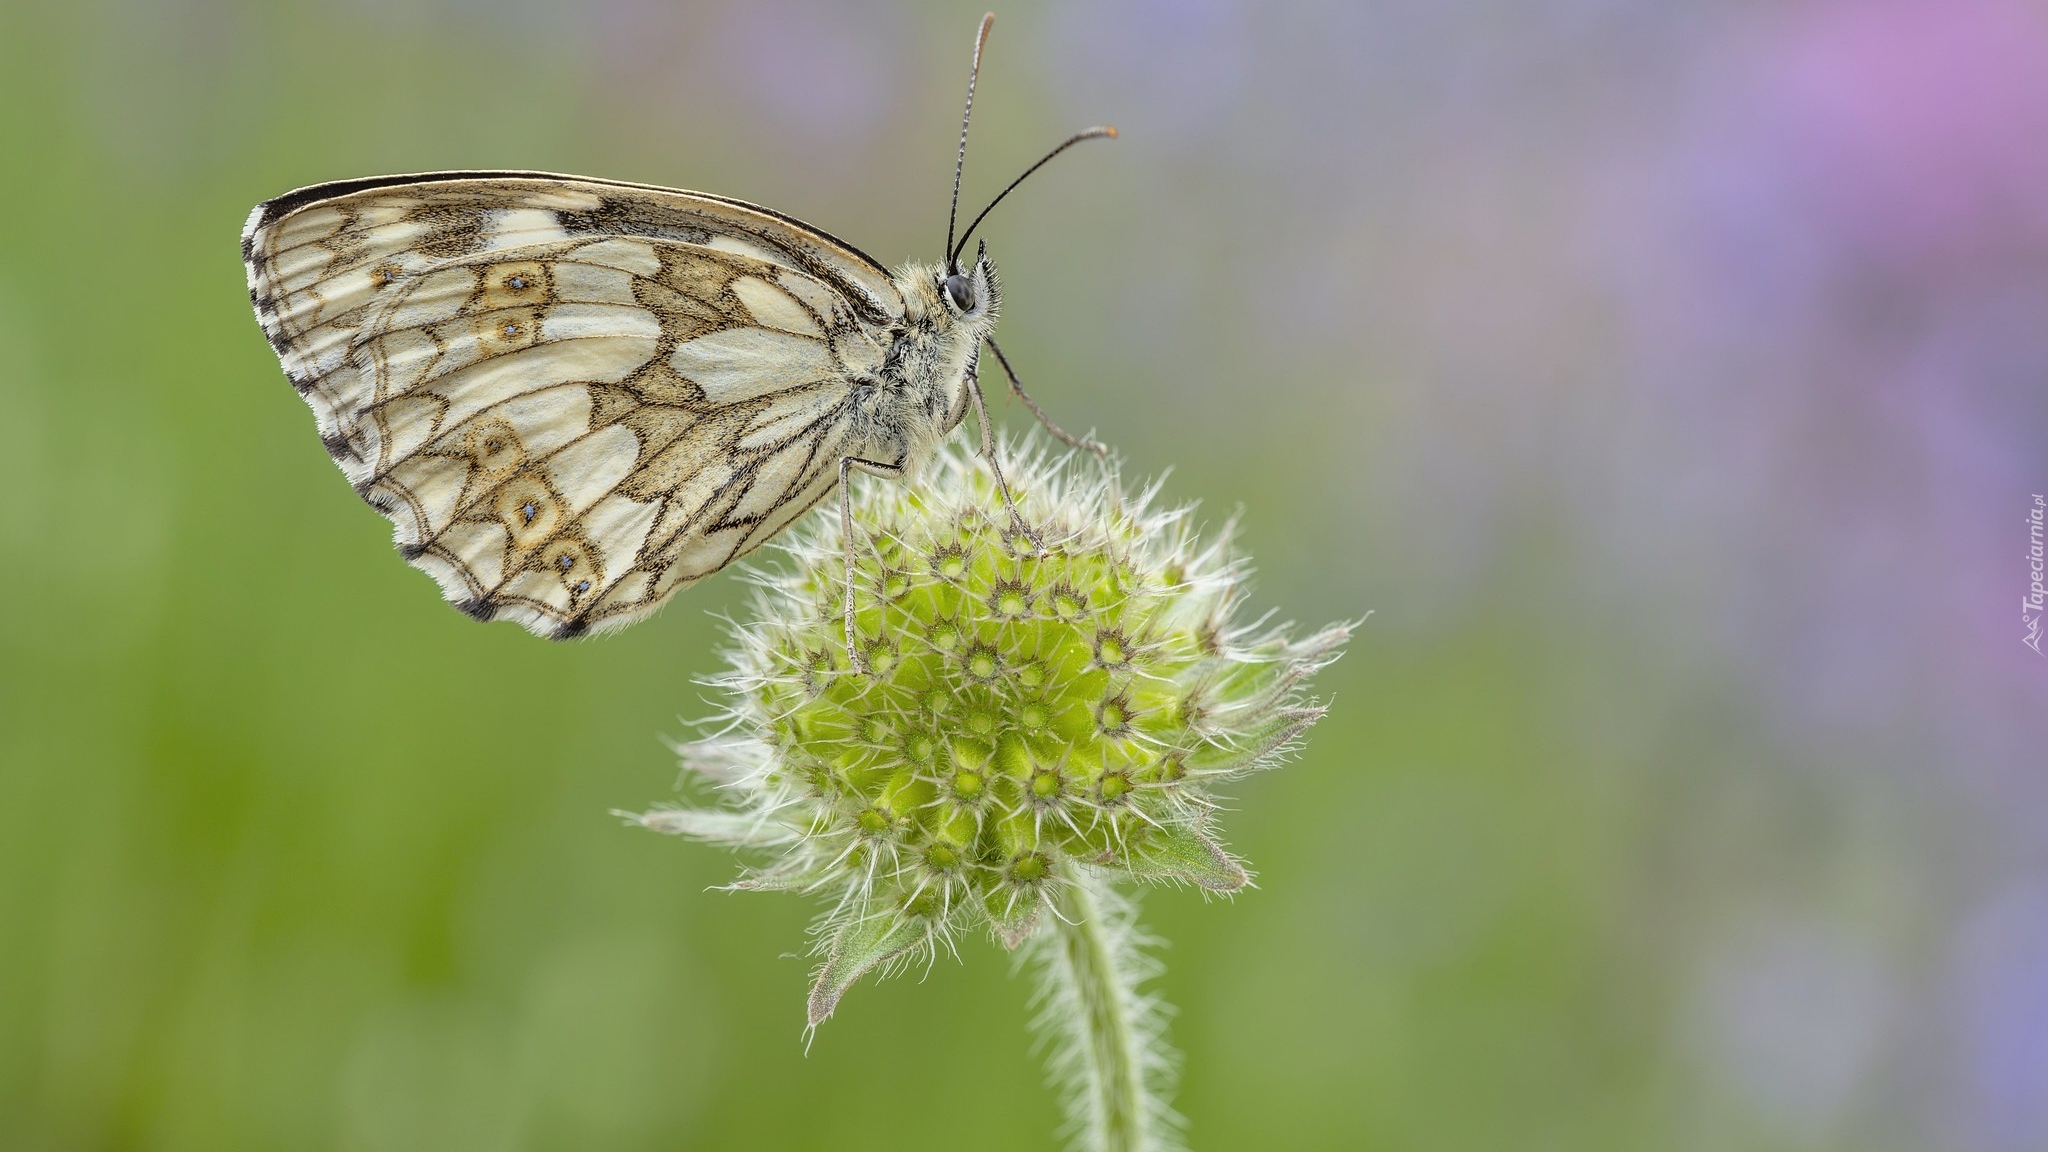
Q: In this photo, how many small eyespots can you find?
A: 7